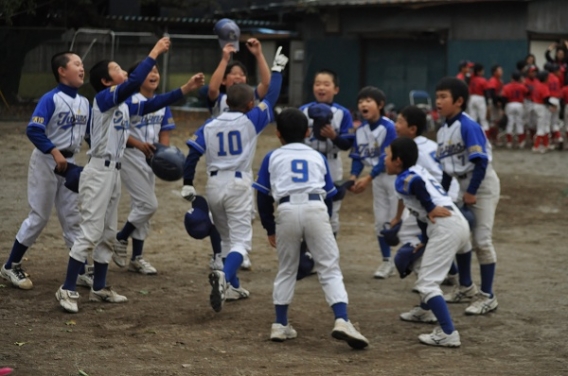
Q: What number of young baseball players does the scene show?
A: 11